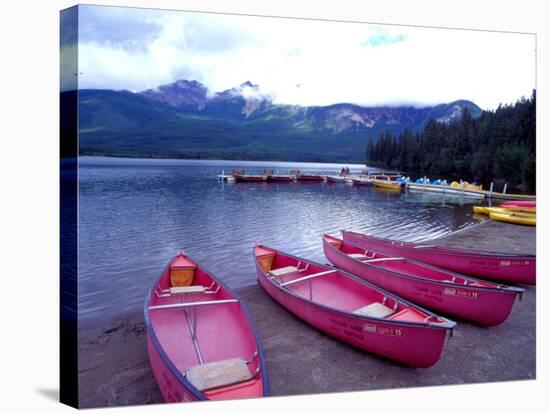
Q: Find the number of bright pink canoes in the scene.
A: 4